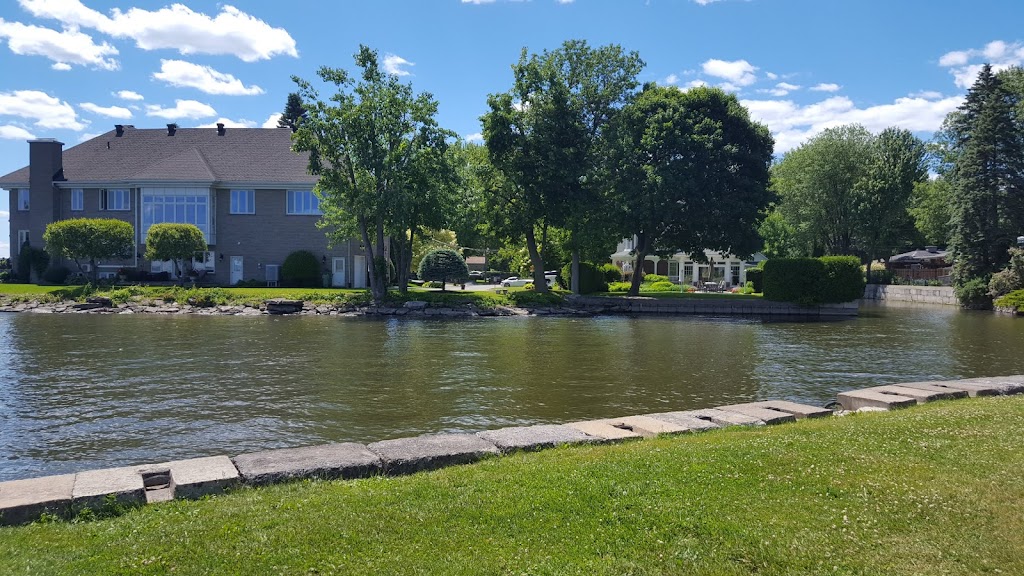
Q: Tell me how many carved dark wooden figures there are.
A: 0